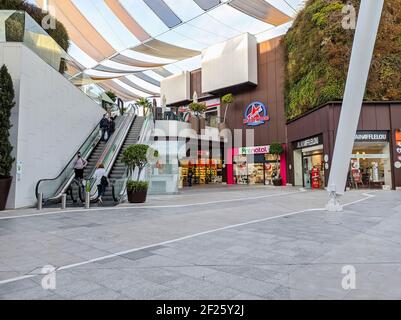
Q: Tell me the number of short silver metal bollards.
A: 3